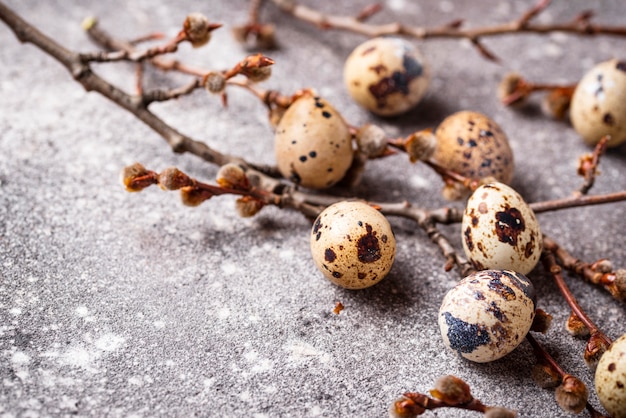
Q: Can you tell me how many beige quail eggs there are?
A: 8